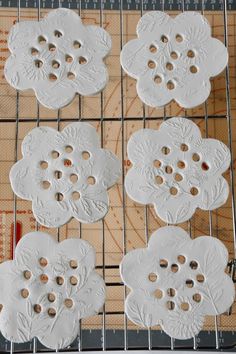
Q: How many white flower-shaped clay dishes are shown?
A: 6